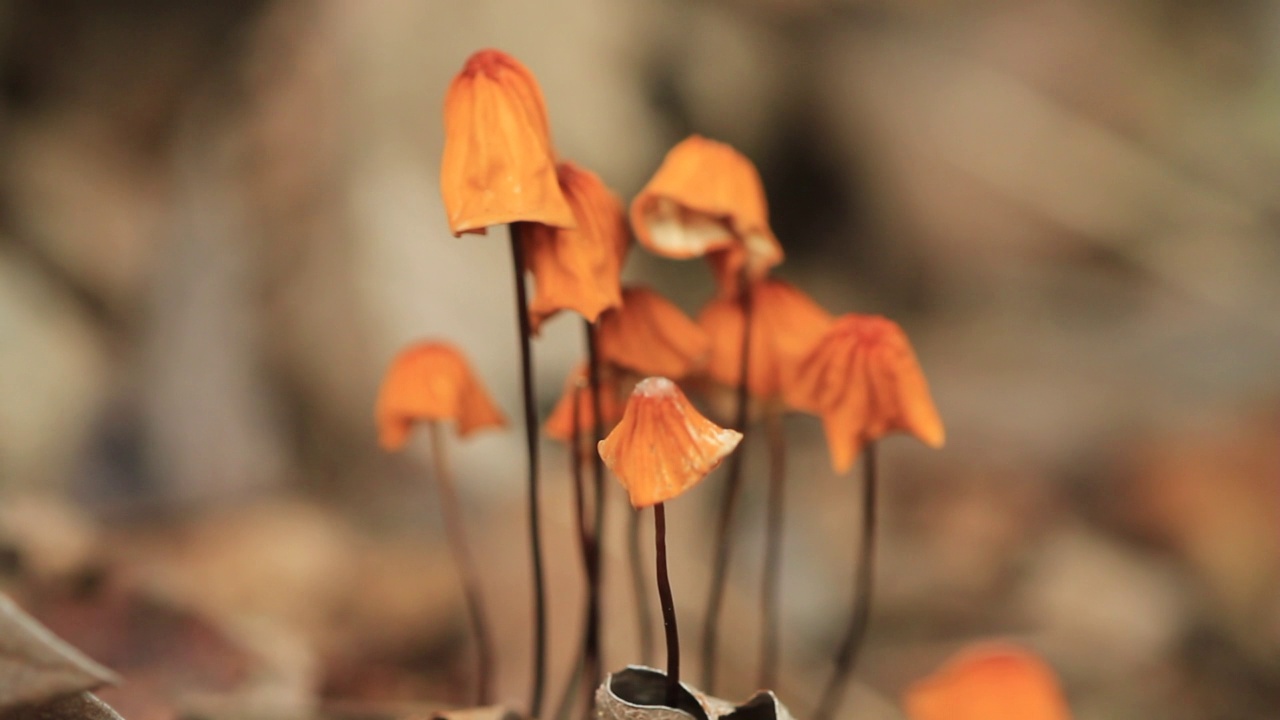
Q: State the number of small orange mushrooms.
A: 10